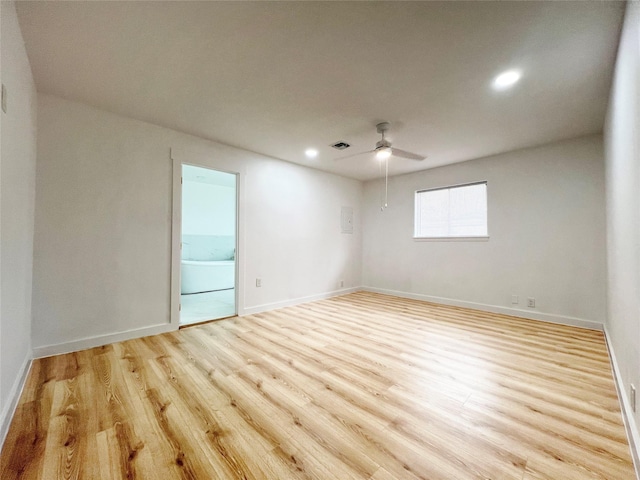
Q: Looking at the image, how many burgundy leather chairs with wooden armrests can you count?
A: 0